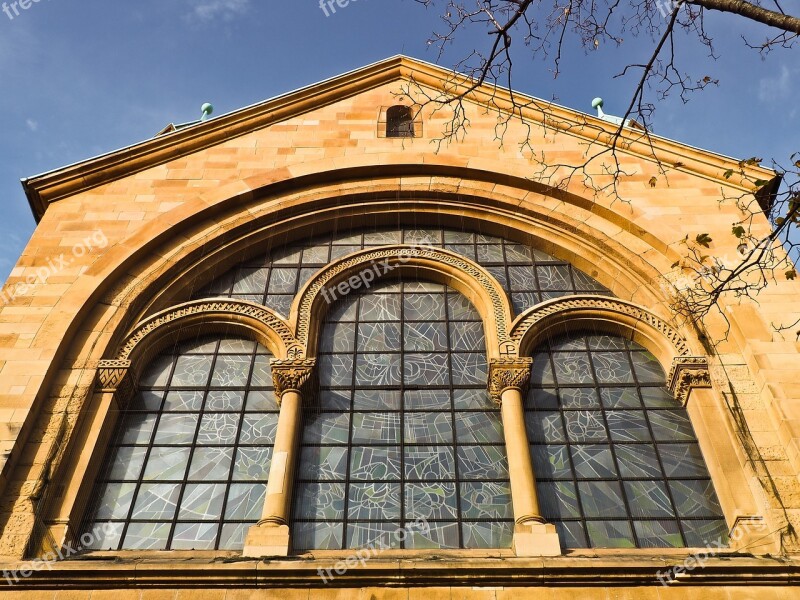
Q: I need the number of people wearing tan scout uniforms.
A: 0